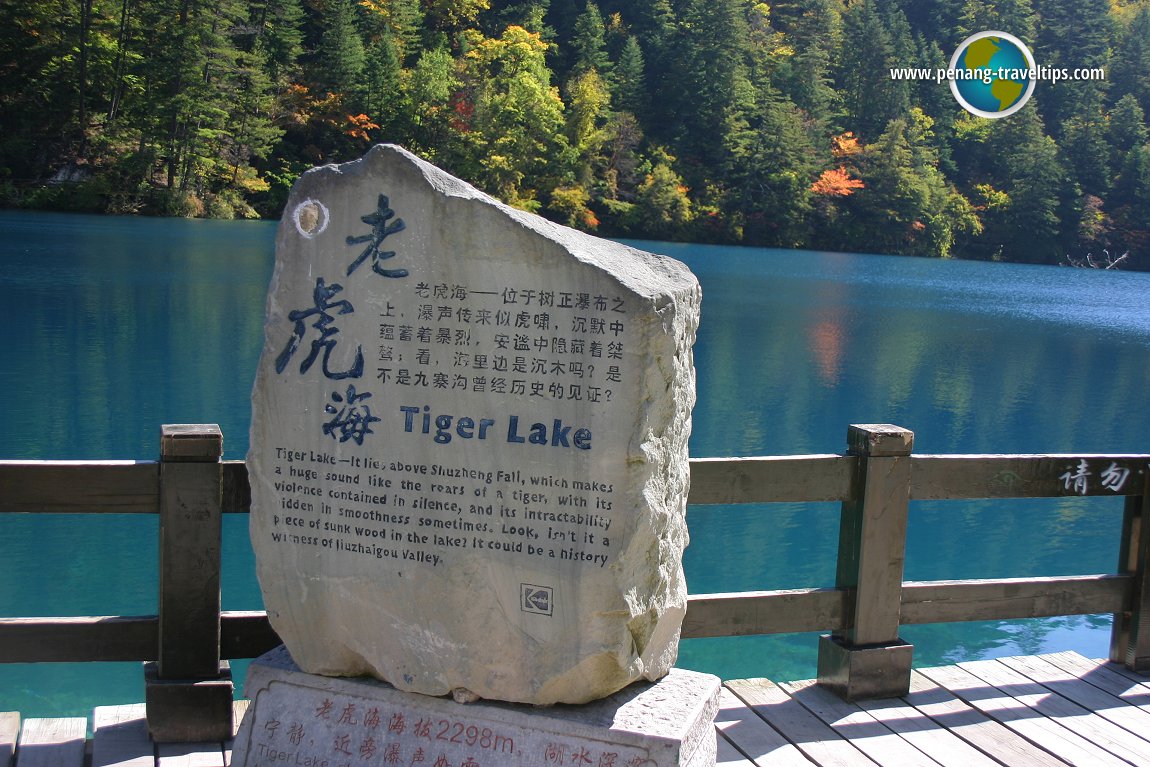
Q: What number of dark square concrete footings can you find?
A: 2